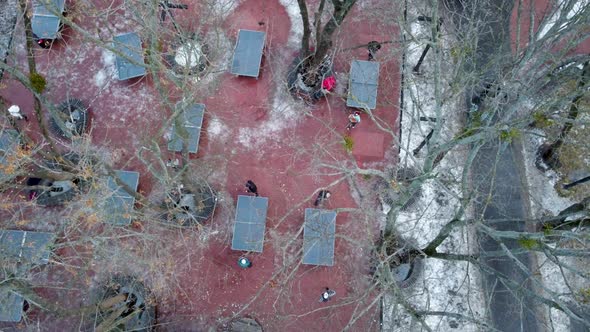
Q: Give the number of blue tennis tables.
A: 11